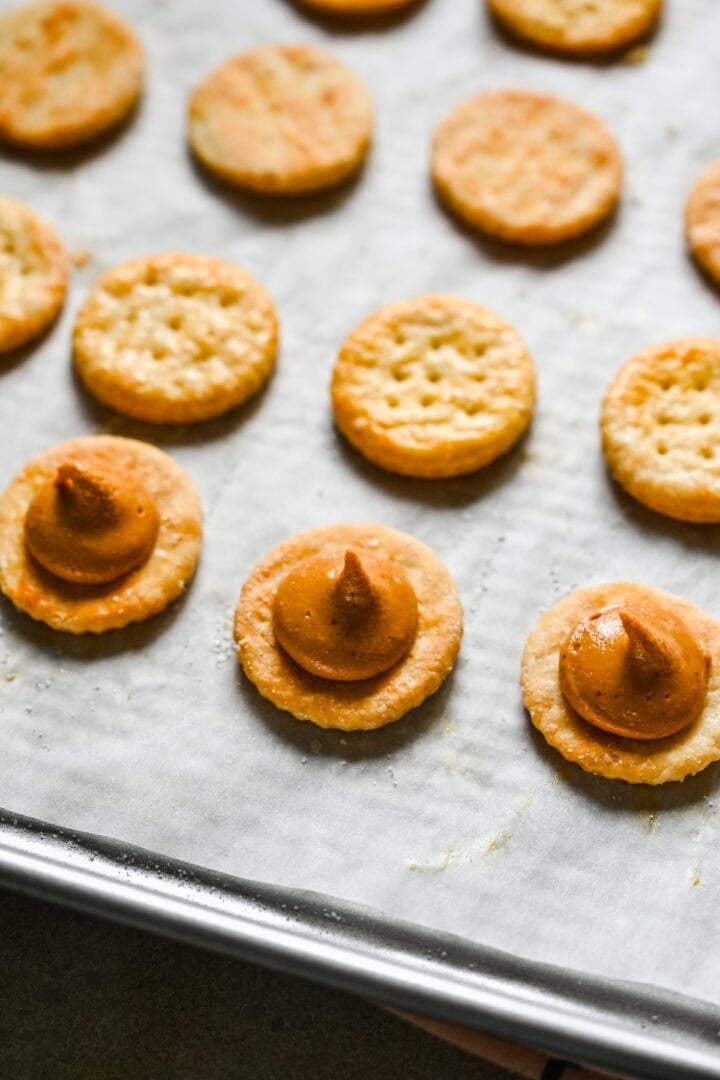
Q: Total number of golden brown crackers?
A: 13